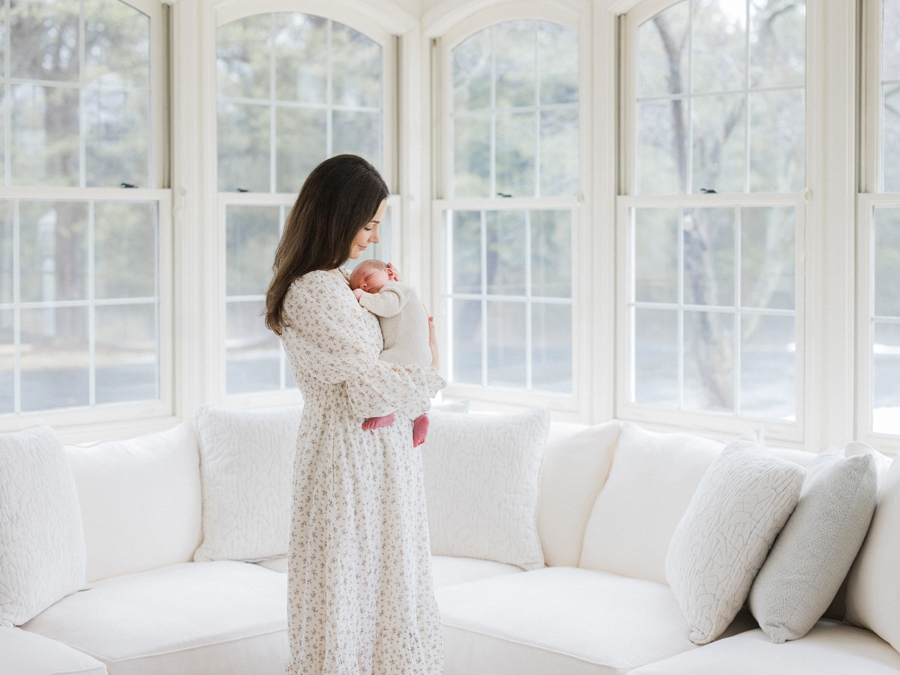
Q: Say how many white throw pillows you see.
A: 4